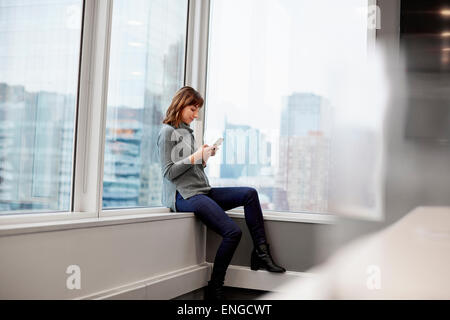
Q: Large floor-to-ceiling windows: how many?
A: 3